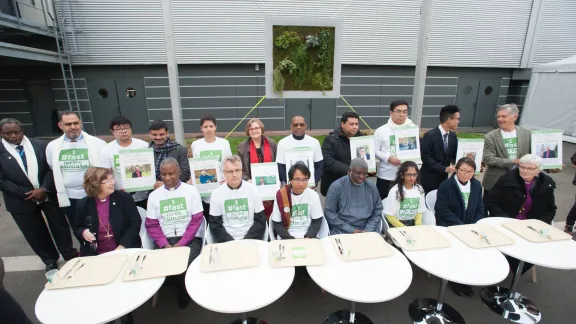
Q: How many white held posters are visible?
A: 8